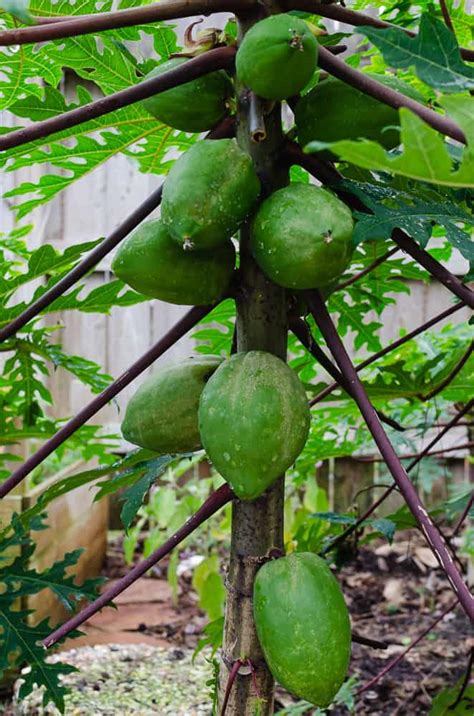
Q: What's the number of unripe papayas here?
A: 9